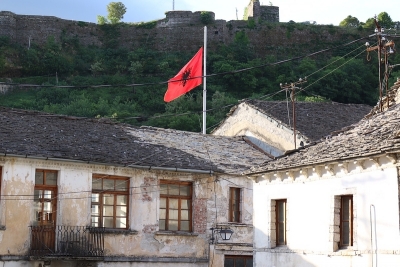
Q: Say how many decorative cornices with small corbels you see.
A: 1